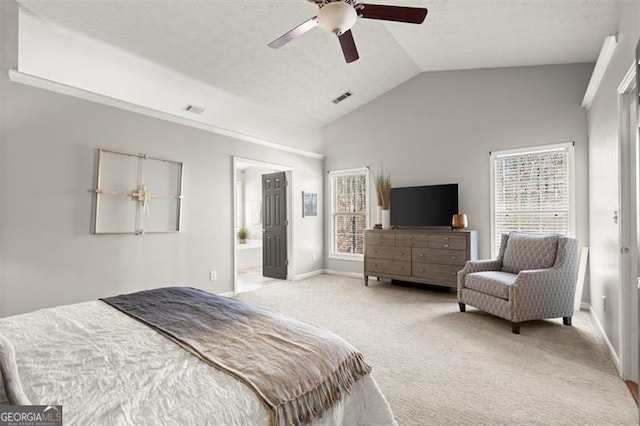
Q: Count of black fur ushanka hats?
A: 0